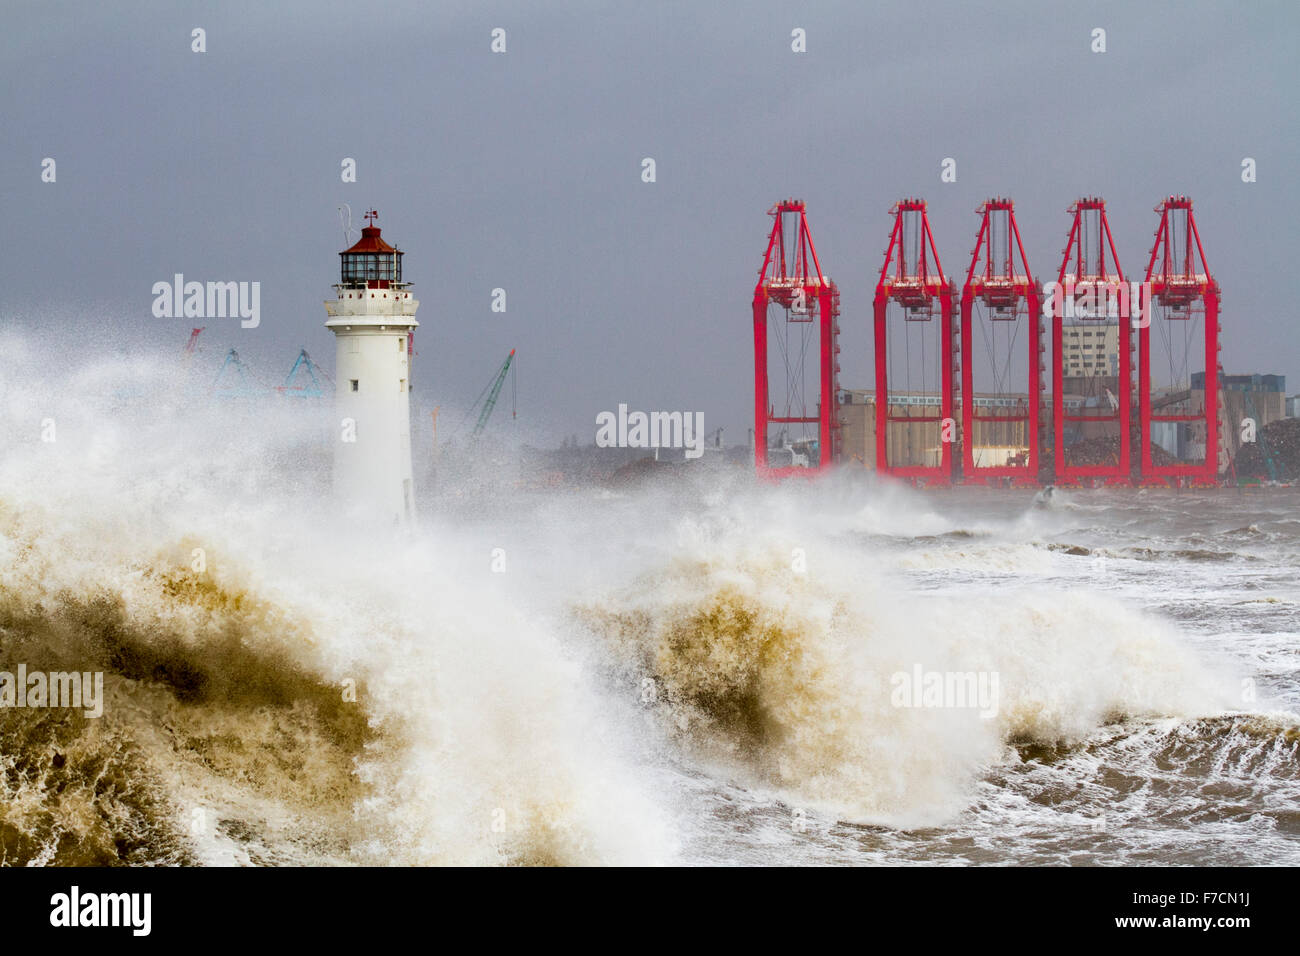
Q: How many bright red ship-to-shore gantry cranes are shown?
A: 5